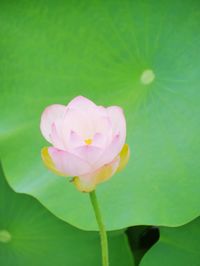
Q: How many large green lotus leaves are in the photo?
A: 3